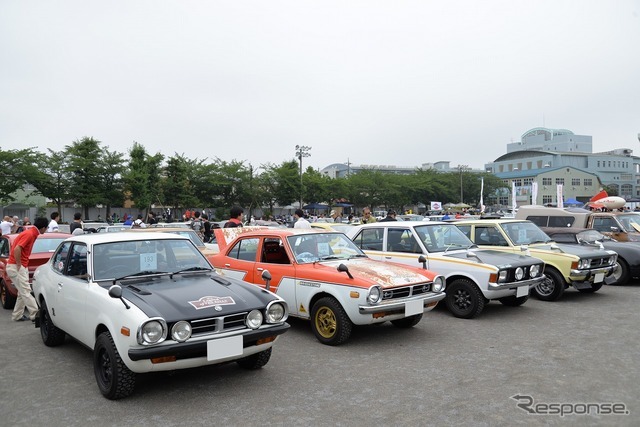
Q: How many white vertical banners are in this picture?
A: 4